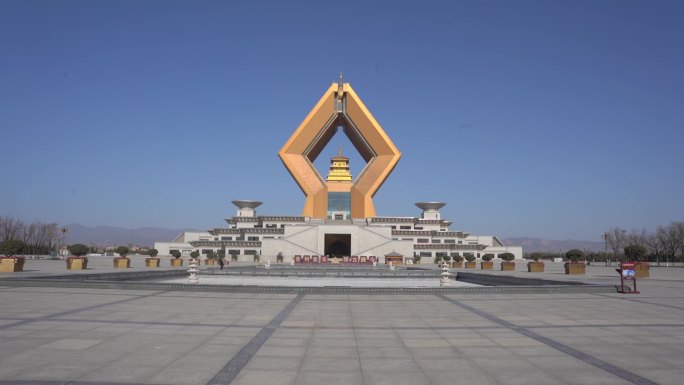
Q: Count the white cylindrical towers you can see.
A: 2